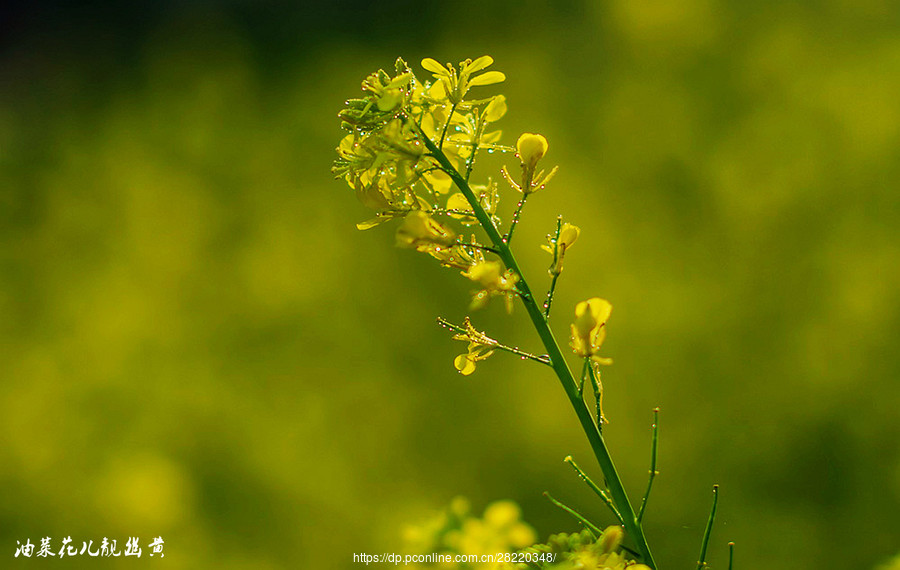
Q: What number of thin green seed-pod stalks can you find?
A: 5